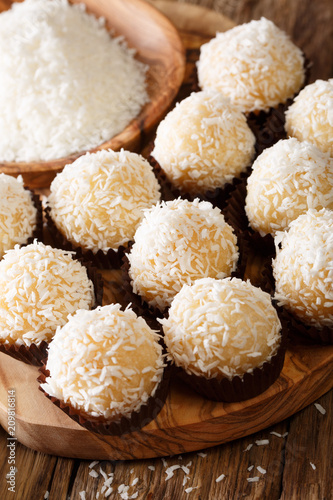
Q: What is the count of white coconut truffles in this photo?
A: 11